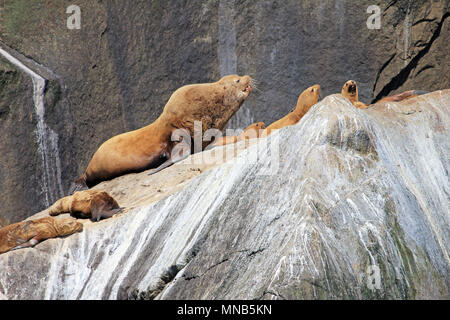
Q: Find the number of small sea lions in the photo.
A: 5